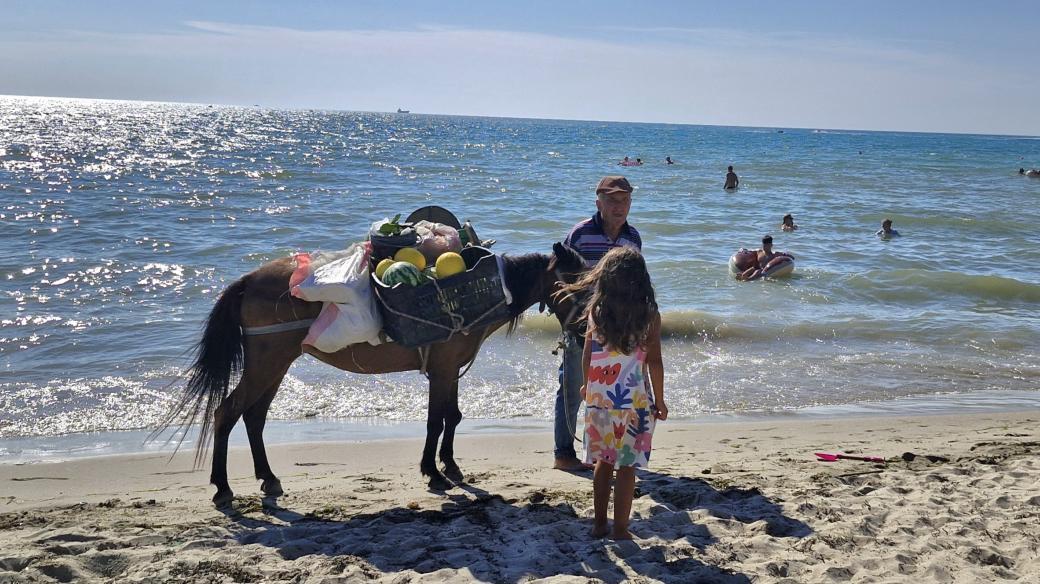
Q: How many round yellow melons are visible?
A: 3